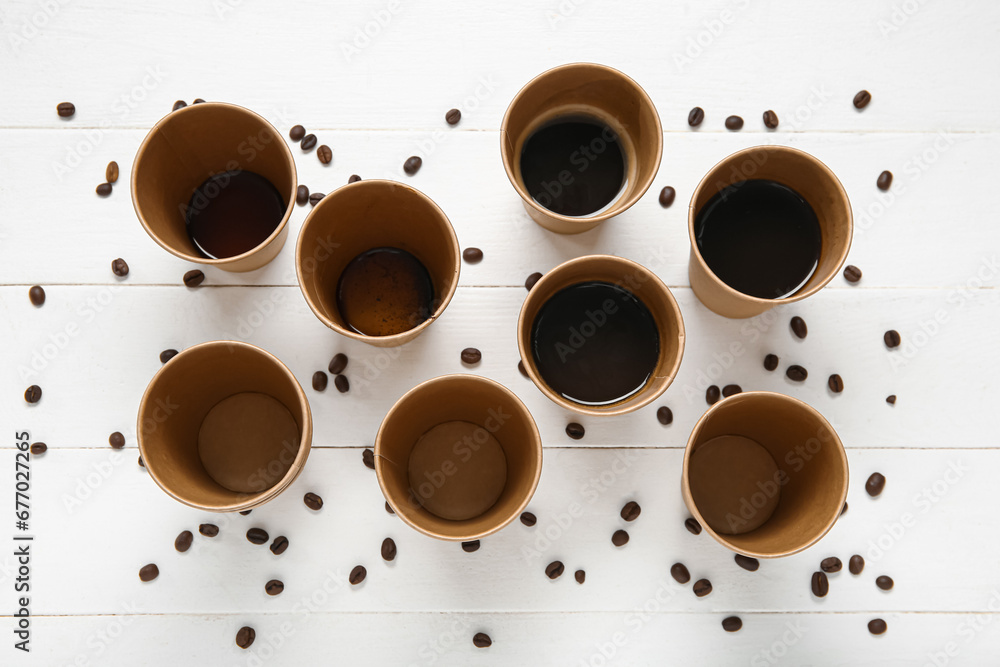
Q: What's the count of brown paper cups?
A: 8